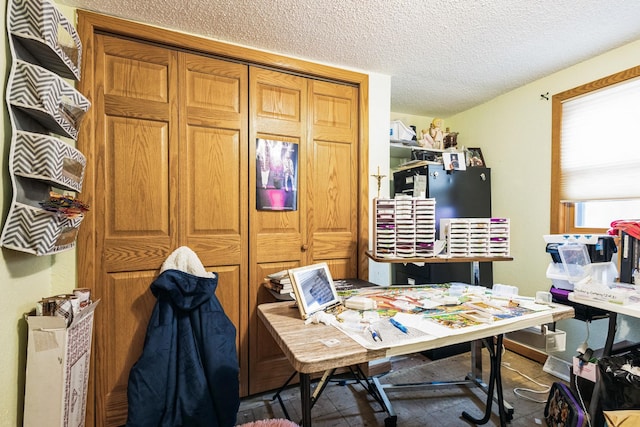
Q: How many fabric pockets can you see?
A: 4